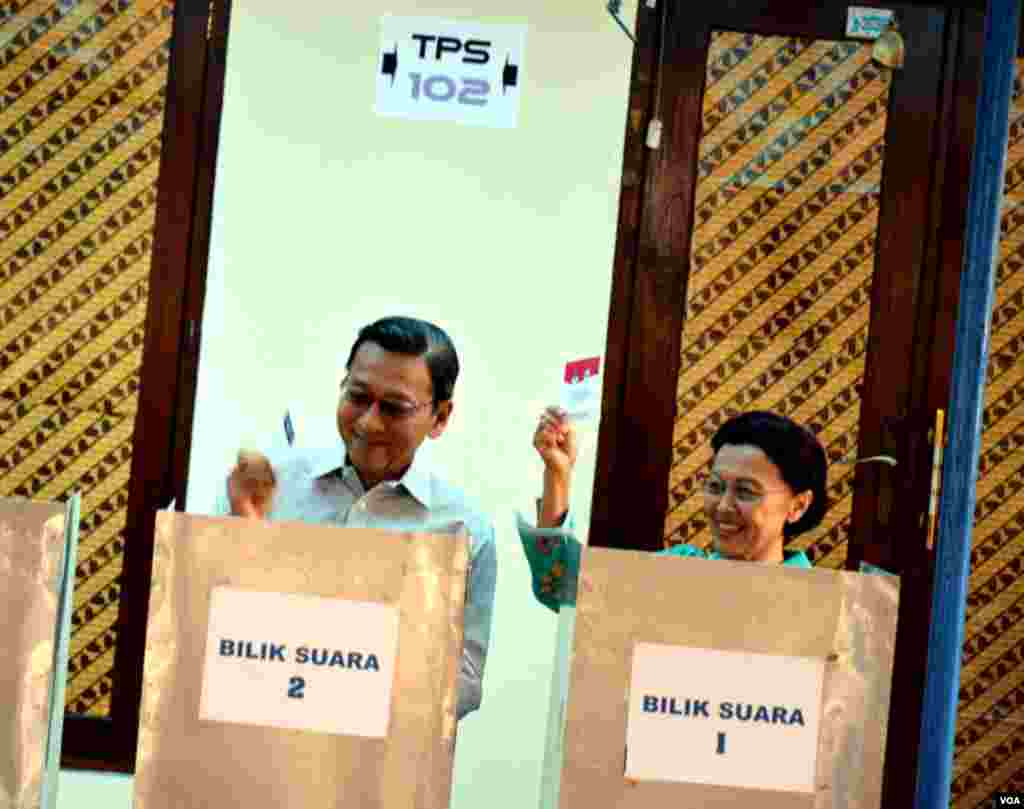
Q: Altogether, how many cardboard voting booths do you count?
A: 3